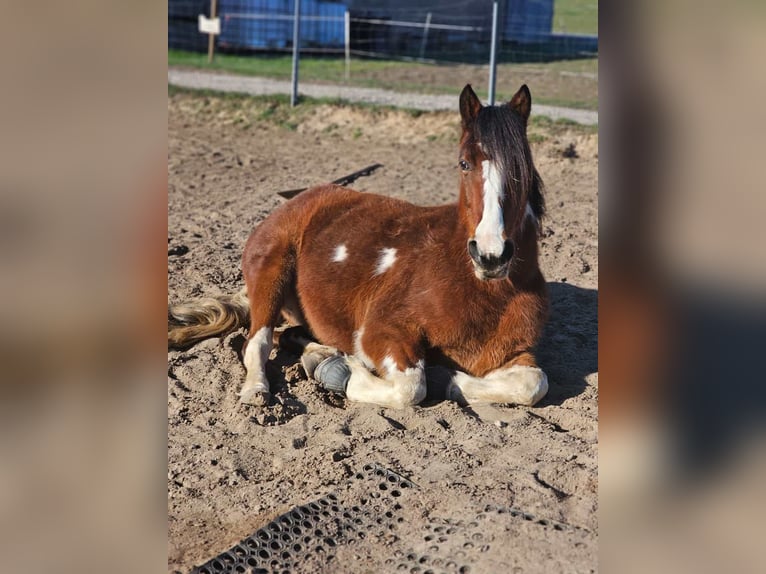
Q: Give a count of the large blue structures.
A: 2